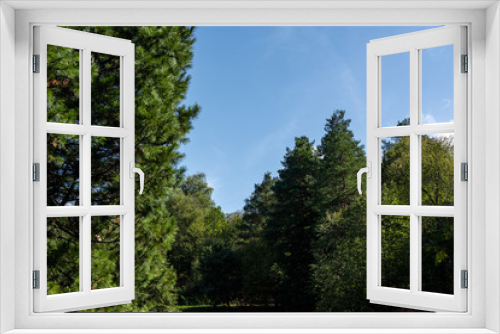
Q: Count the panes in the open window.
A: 12